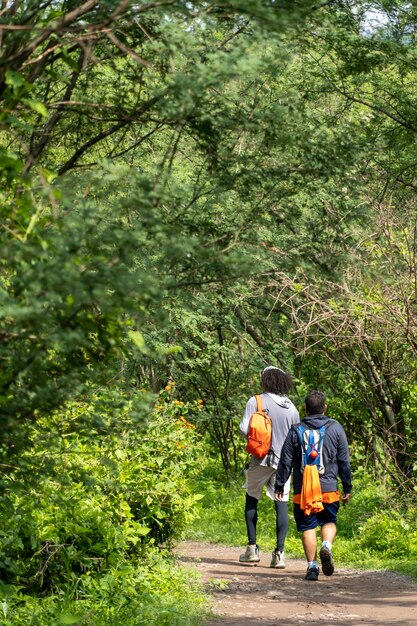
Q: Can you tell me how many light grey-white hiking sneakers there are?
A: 2